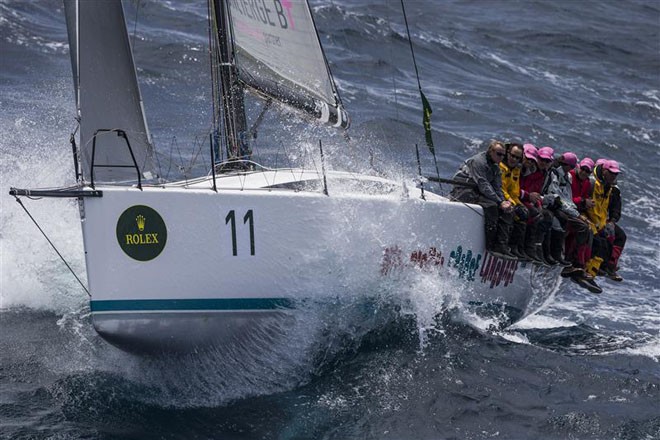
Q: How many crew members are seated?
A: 8